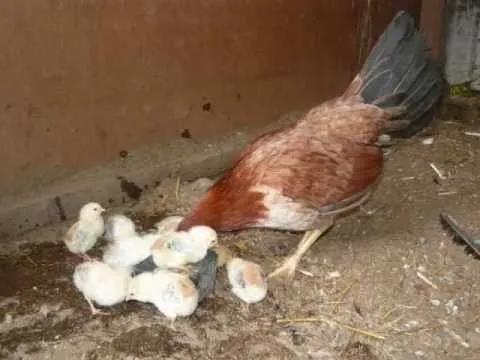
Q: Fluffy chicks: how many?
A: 8